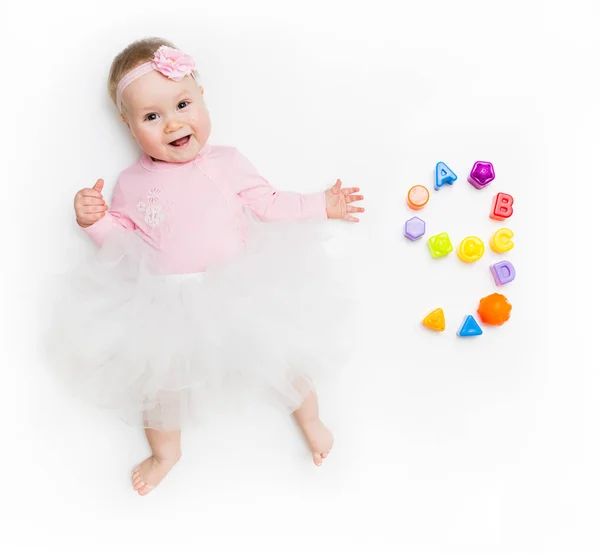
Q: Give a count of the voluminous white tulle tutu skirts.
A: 1